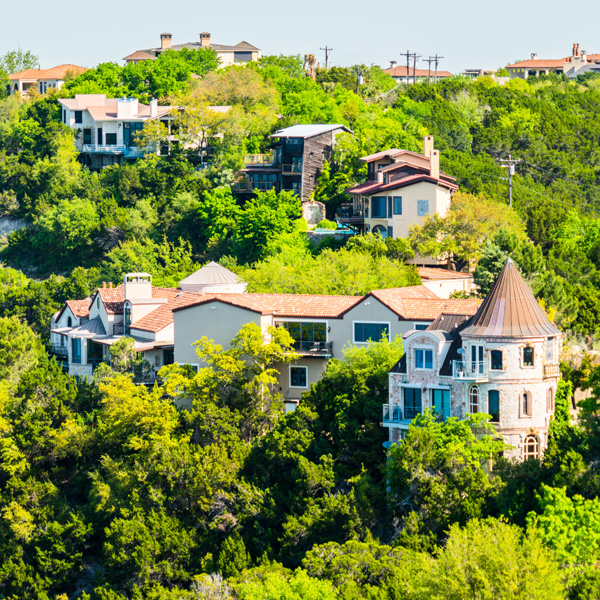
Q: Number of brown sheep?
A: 0